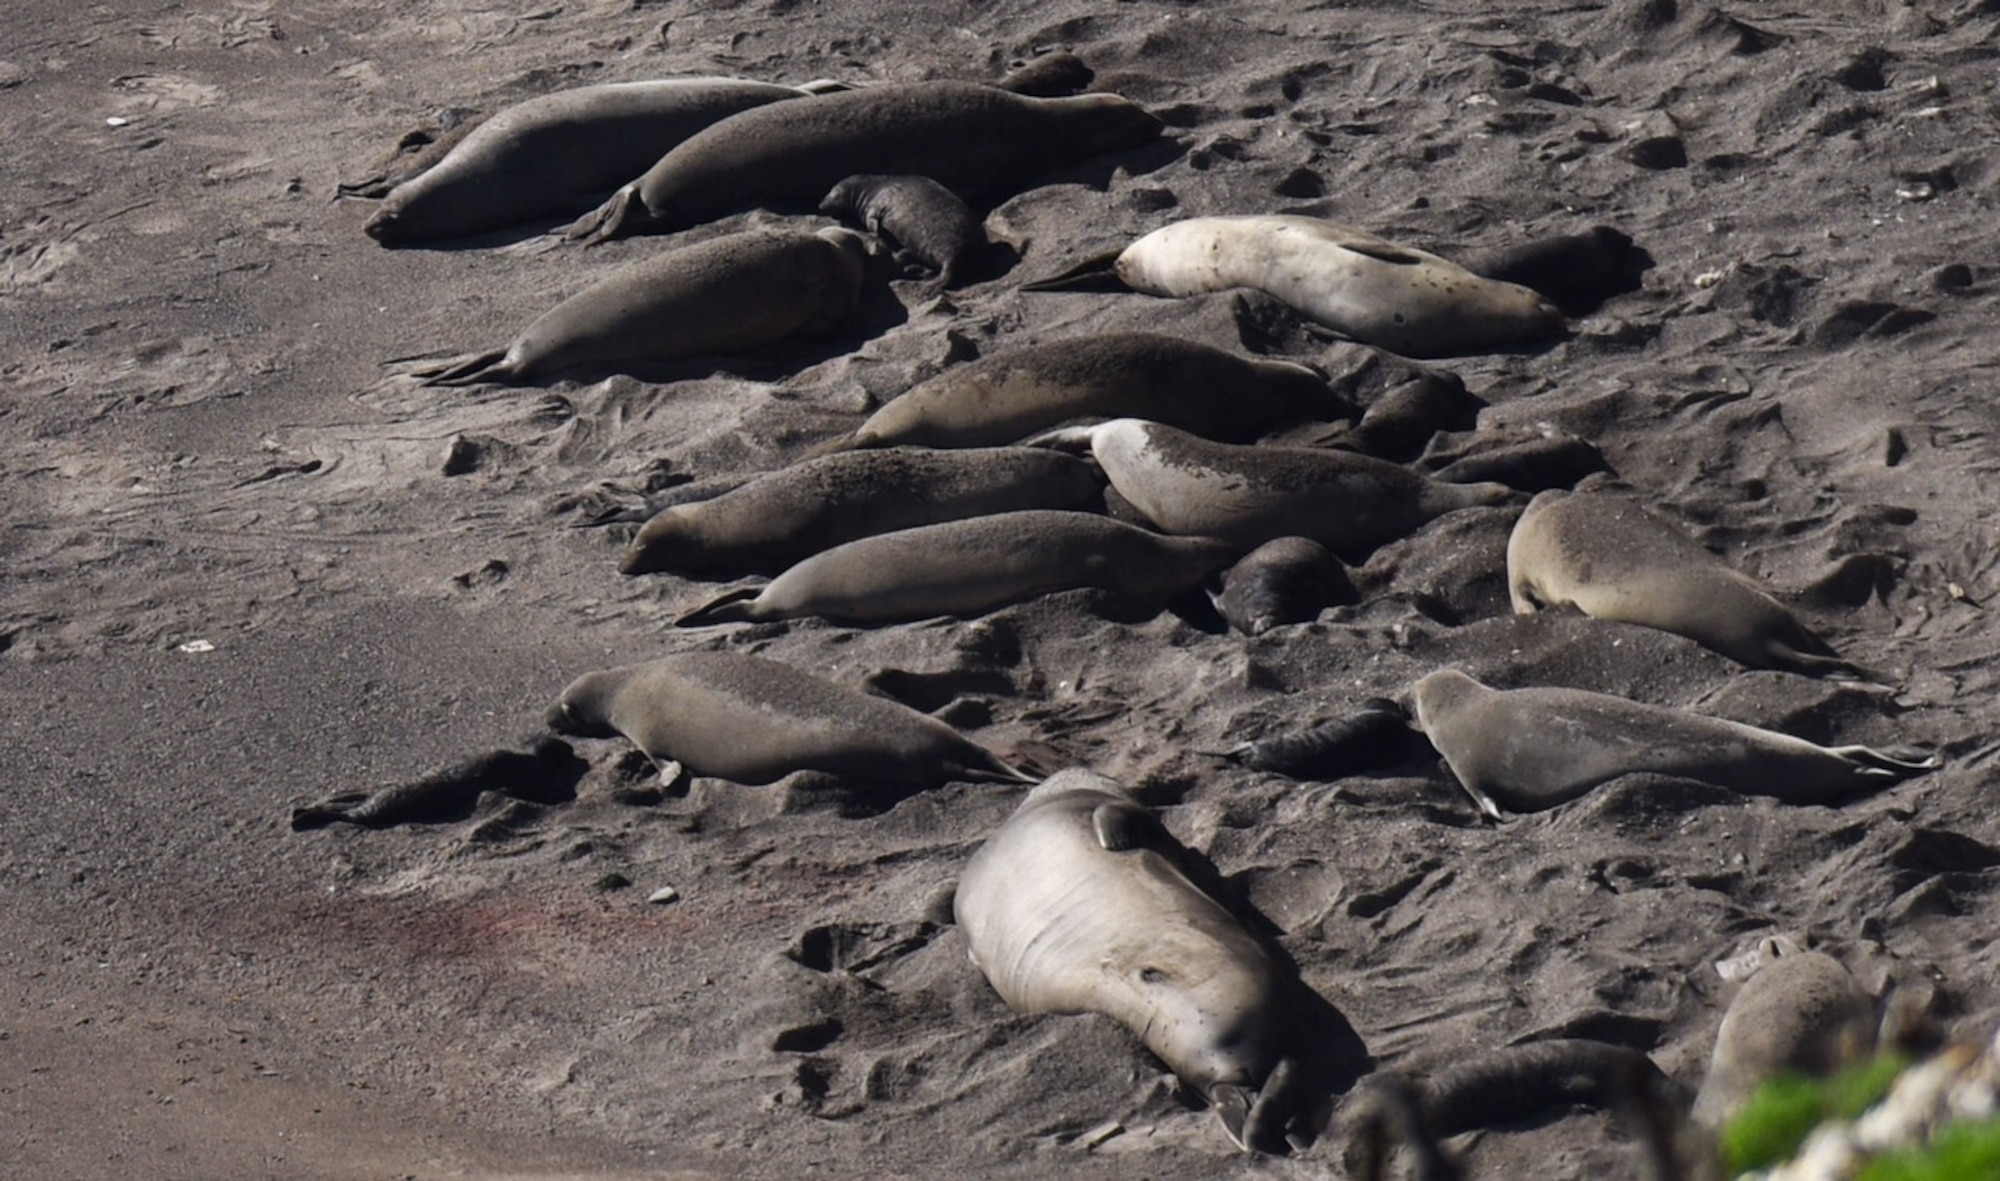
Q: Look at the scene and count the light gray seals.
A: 2